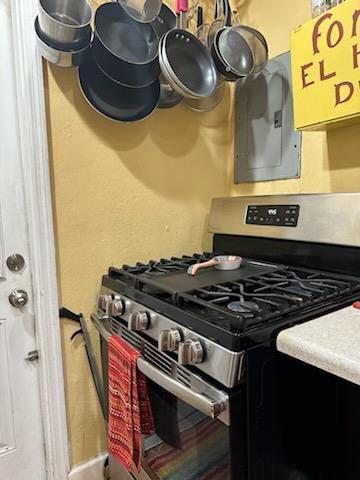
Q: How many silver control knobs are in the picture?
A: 5